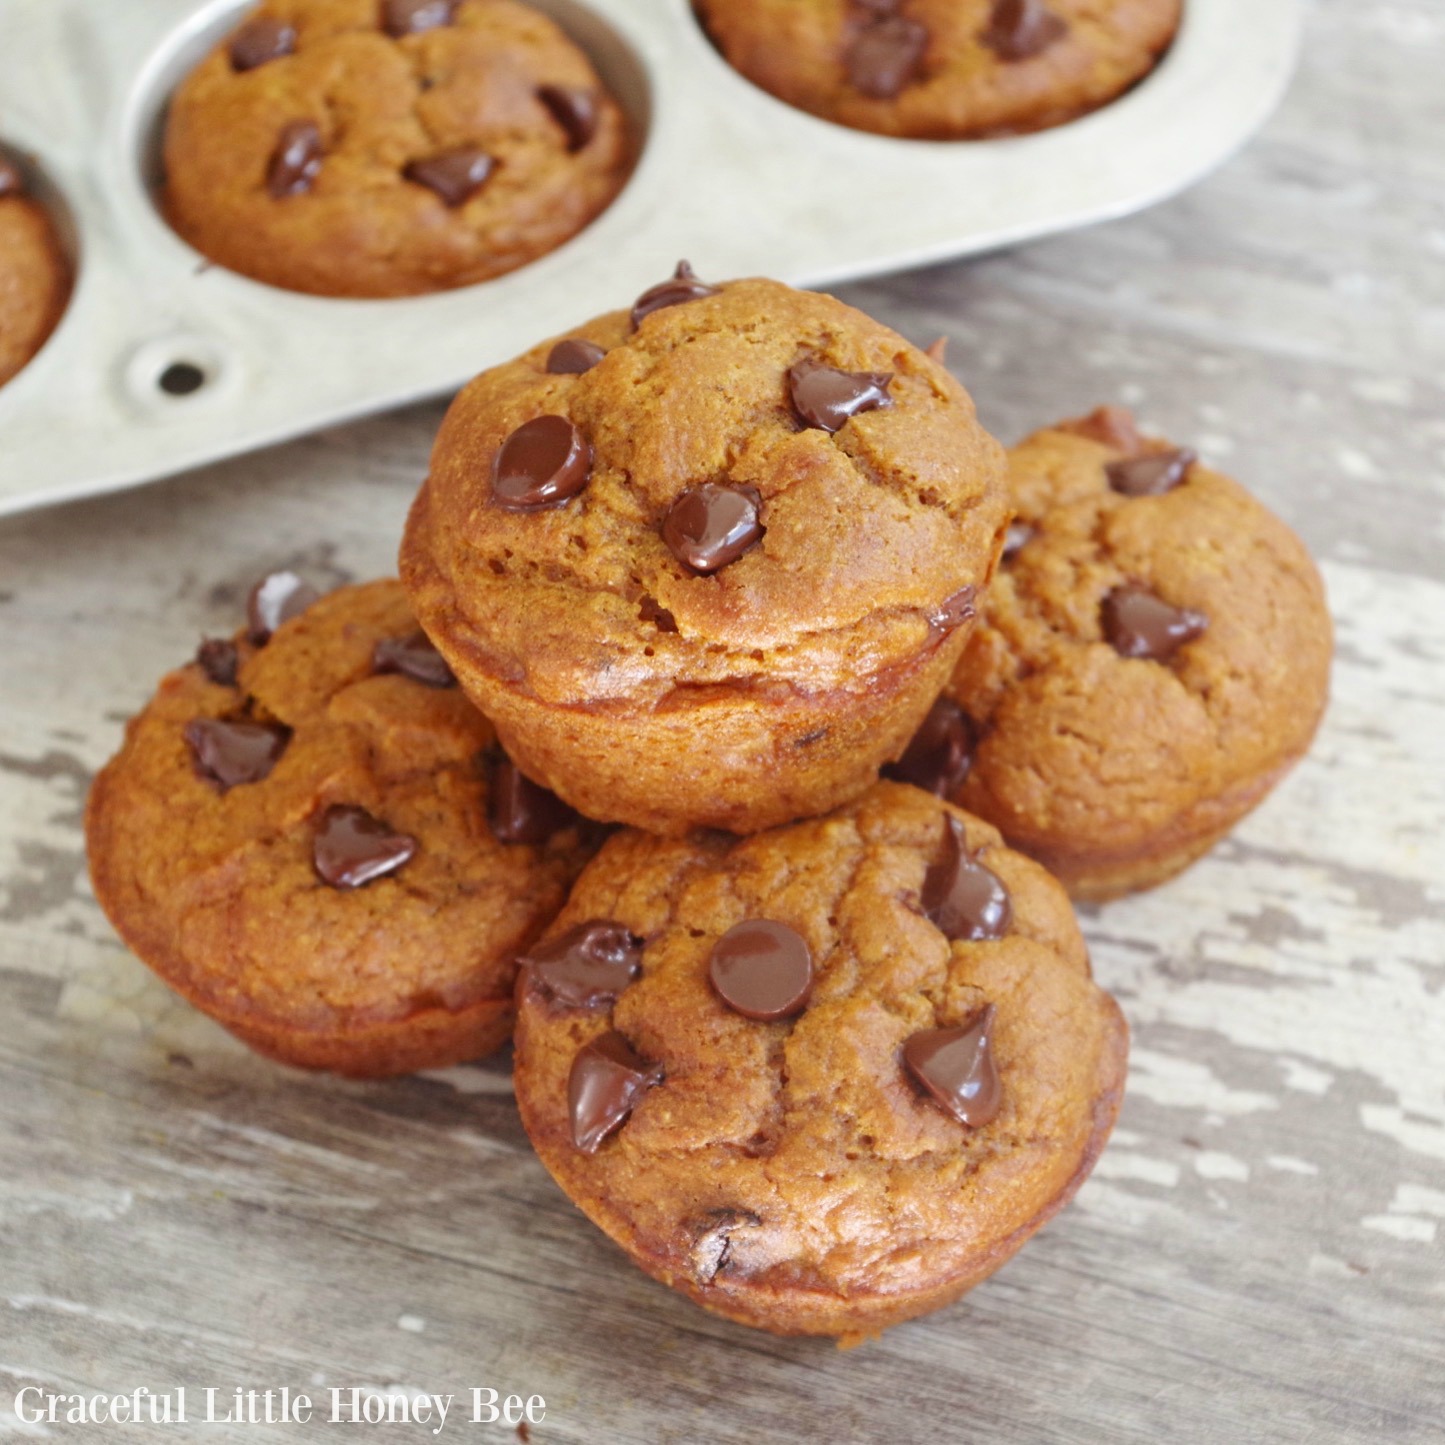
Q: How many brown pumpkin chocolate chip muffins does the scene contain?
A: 7